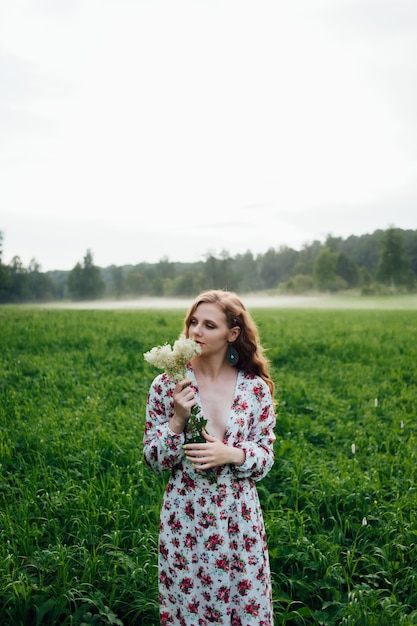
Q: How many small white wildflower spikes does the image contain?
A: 4